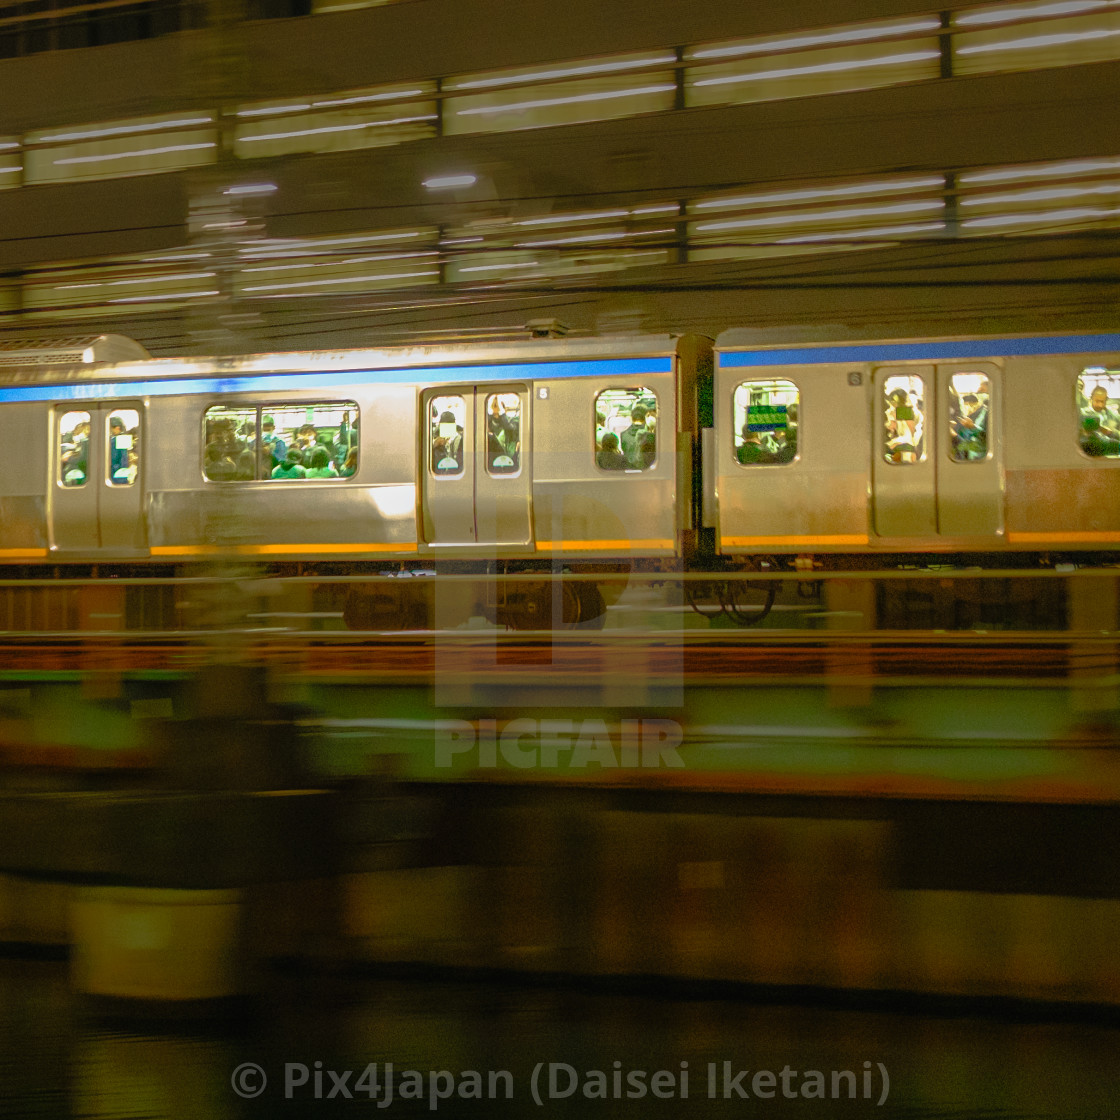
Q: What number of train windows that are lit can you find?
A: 10